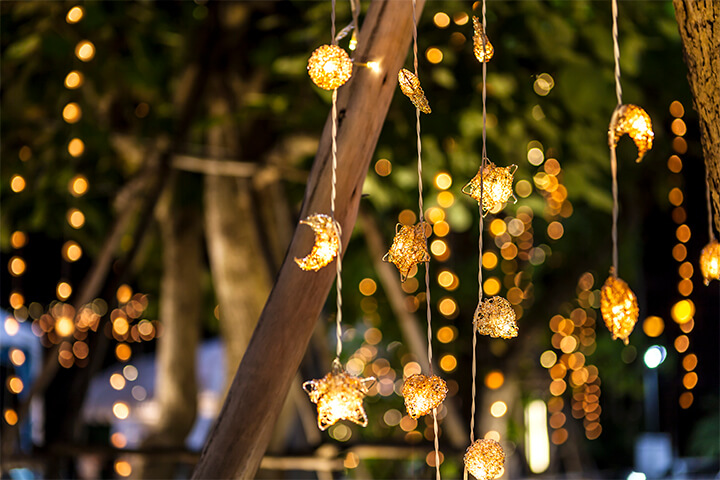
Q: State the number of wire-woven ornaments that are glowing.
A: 13